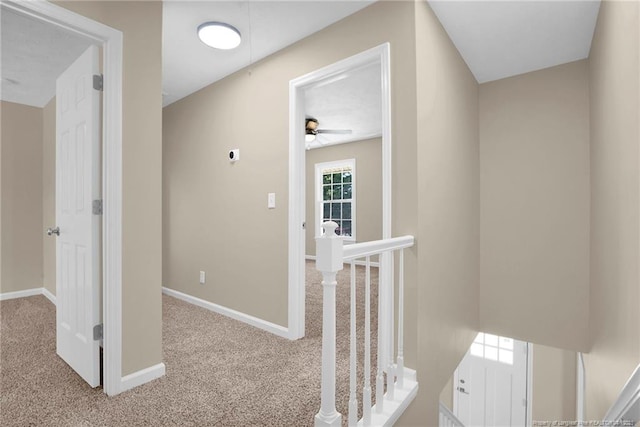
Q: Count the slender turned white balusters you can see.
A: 5